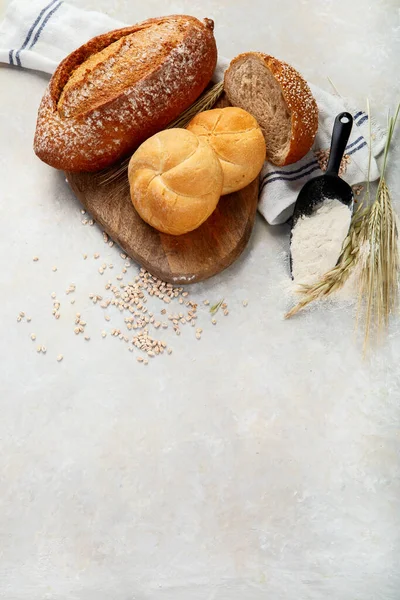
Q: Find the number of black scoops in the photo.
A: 1